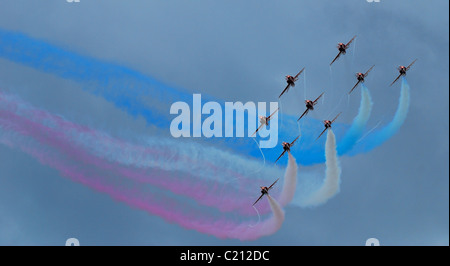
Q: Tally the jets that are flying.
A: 9